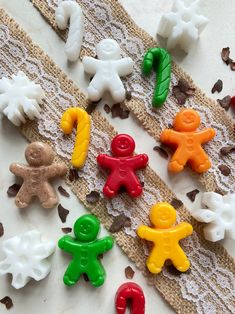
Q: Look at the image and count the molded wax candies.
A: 14